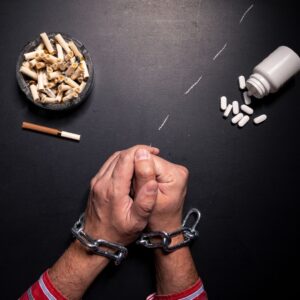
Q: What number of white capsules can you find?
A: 9